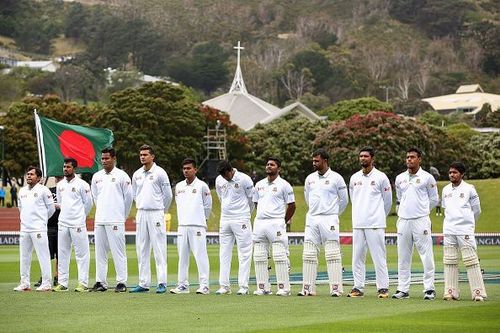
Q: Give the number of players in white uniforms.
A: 11